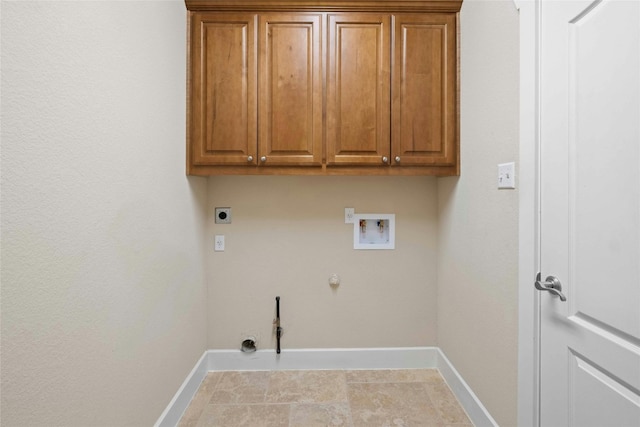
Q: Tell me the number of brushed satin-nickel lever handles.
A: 1